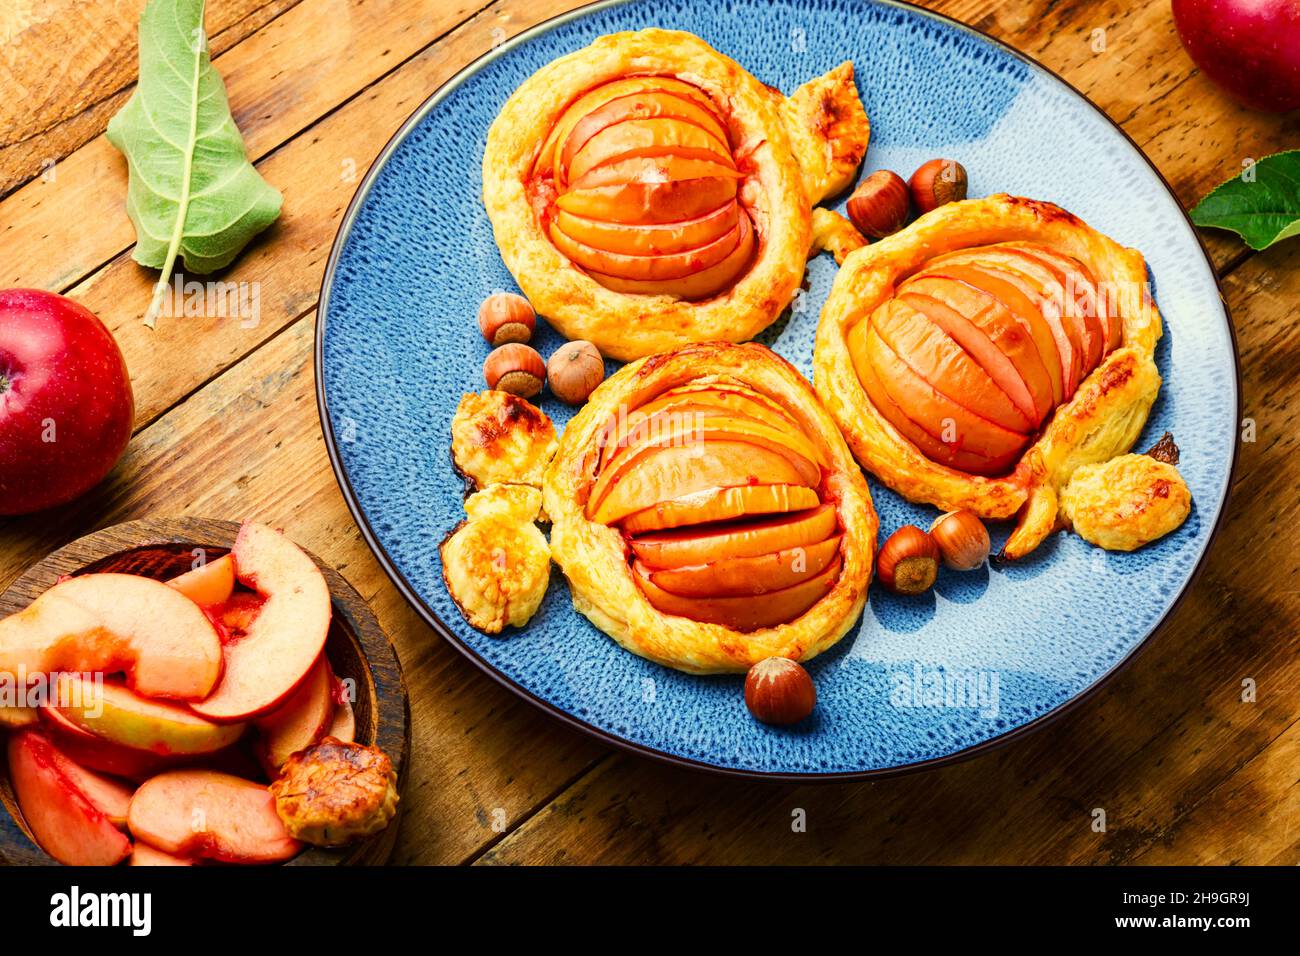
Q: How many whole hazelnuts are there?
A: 8